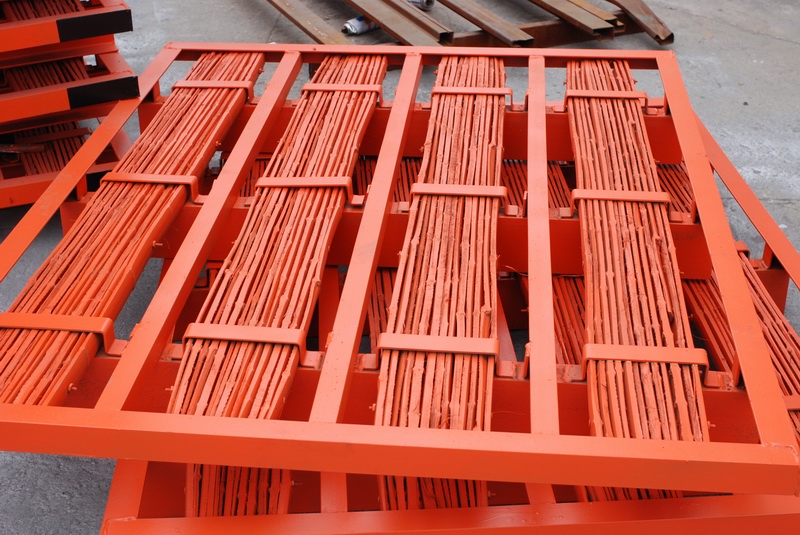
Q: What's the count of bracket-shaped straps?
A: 12